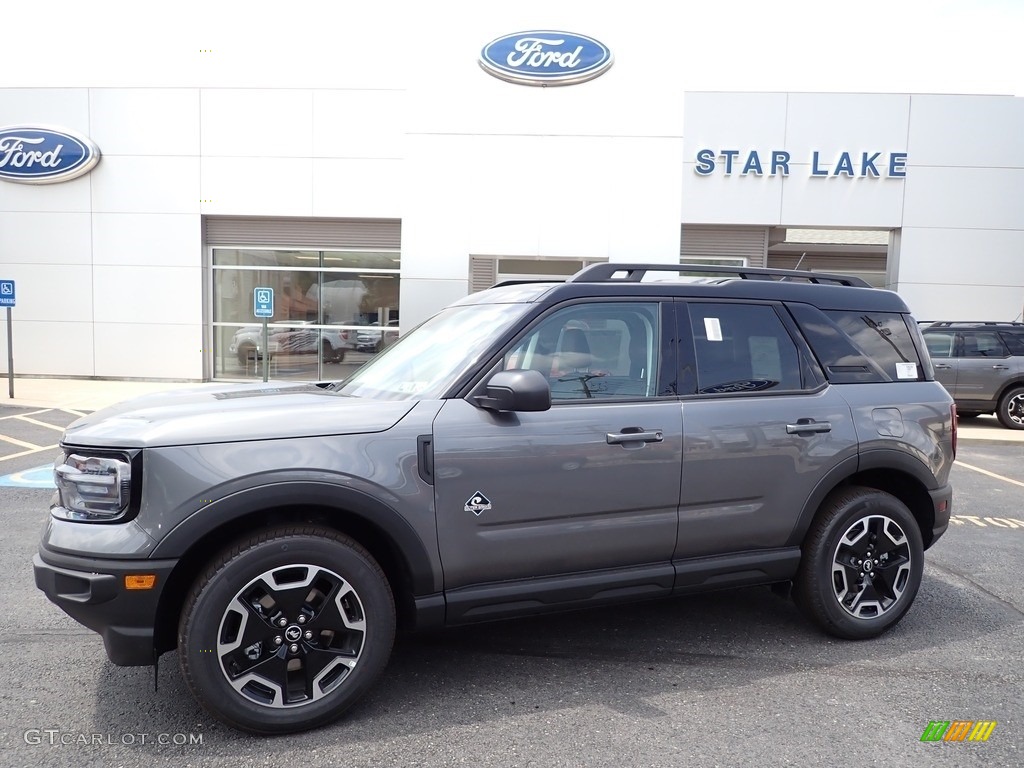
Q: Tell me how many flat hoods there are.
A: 1